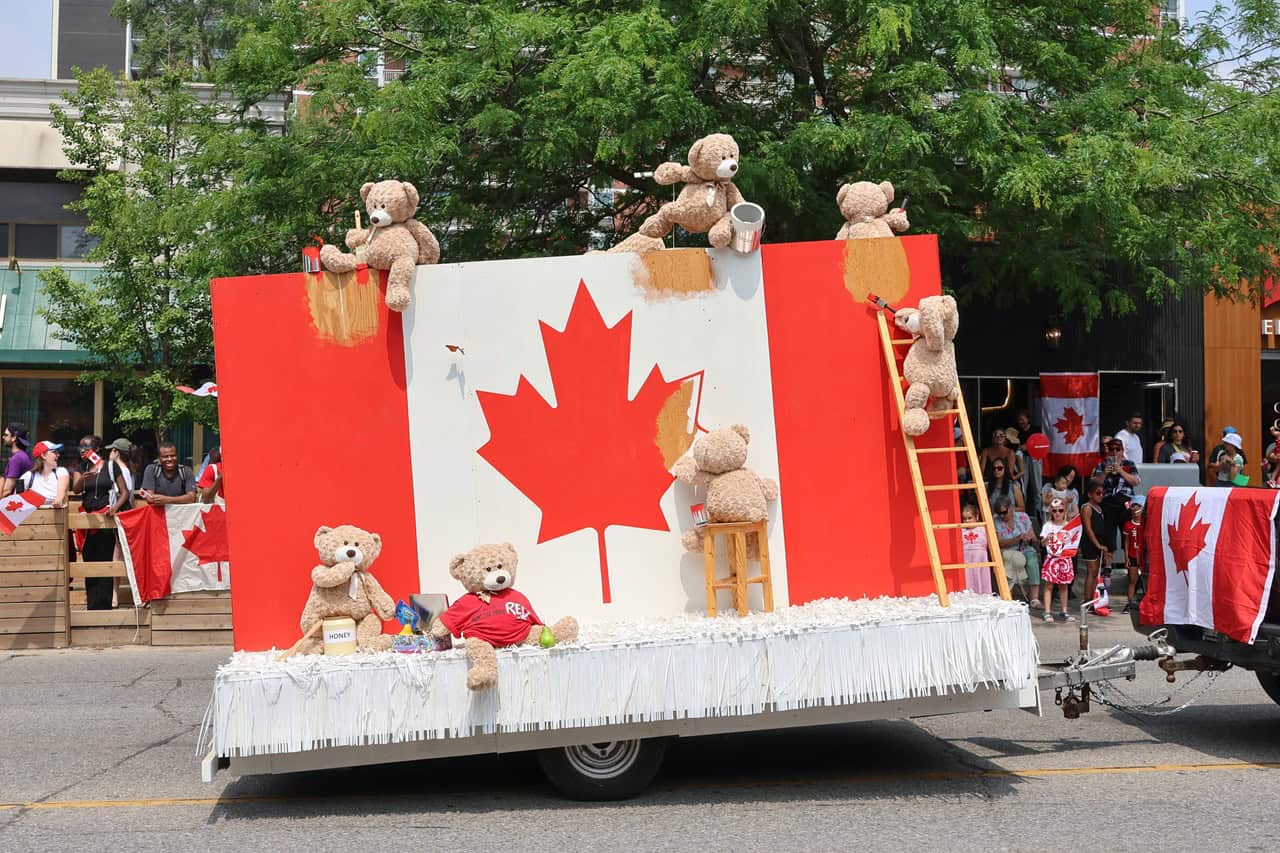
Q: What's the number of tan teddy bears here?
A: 7